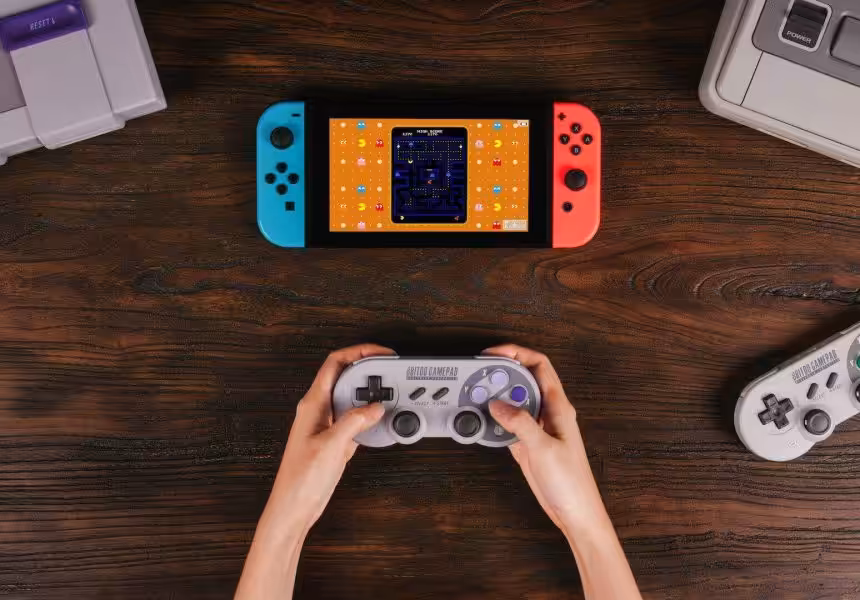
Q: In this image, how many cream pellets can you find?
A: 15